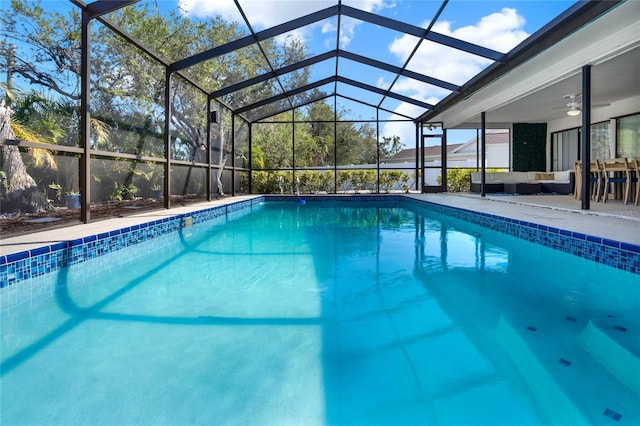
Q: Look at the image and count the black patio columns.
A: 2